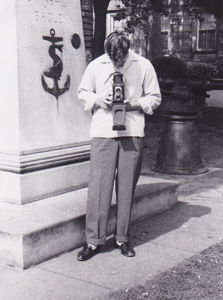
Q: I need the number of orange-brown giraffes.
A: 0